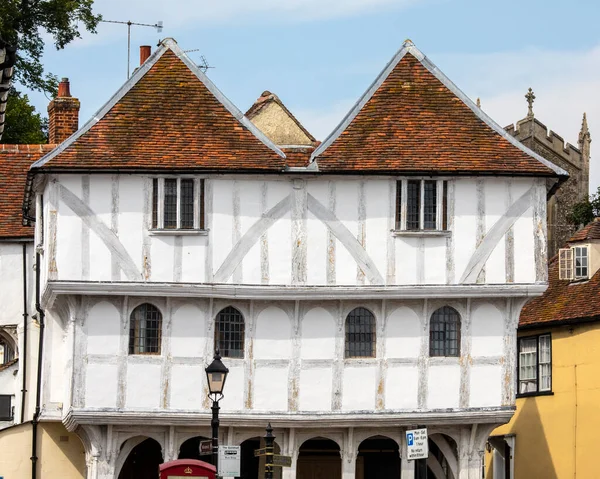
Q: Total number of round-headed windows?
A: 4